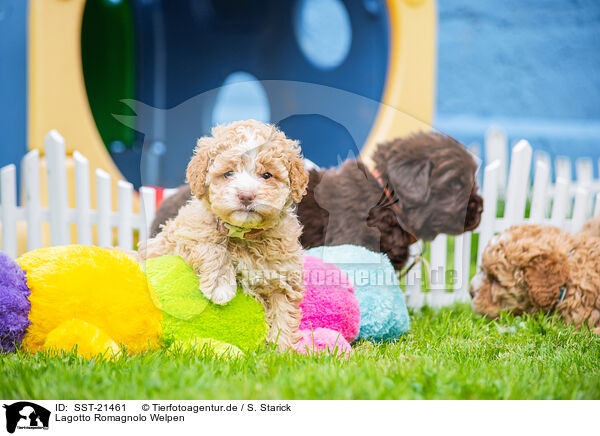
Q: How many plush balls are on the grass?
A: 5